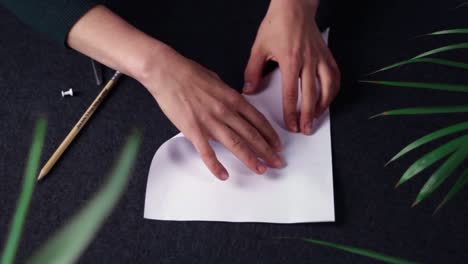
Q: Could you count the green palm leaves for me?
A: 12